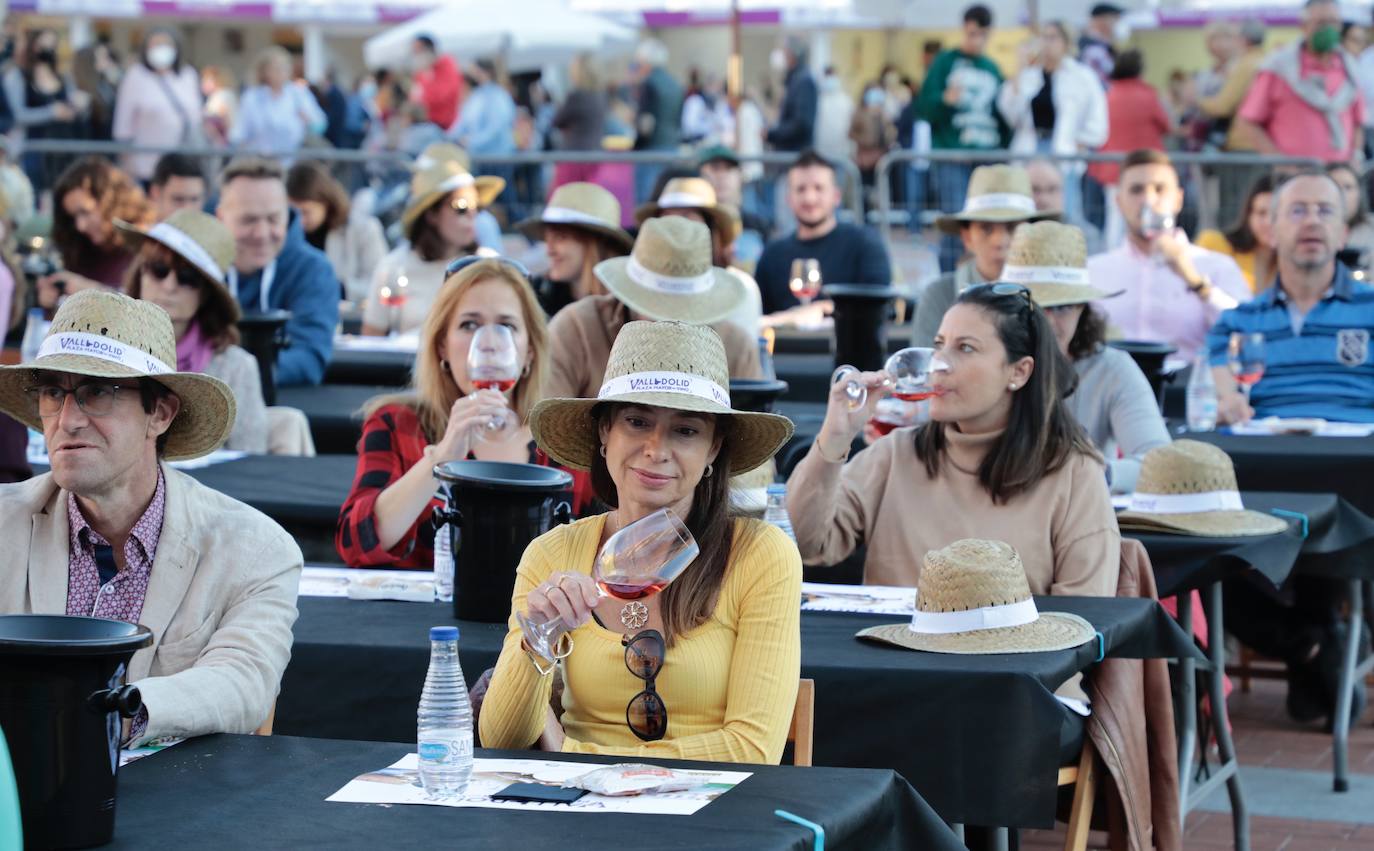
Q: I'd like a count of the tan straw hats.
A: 13